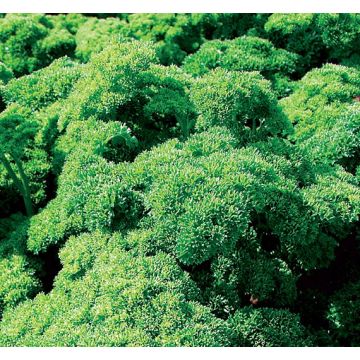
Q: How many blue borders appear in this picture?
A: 0